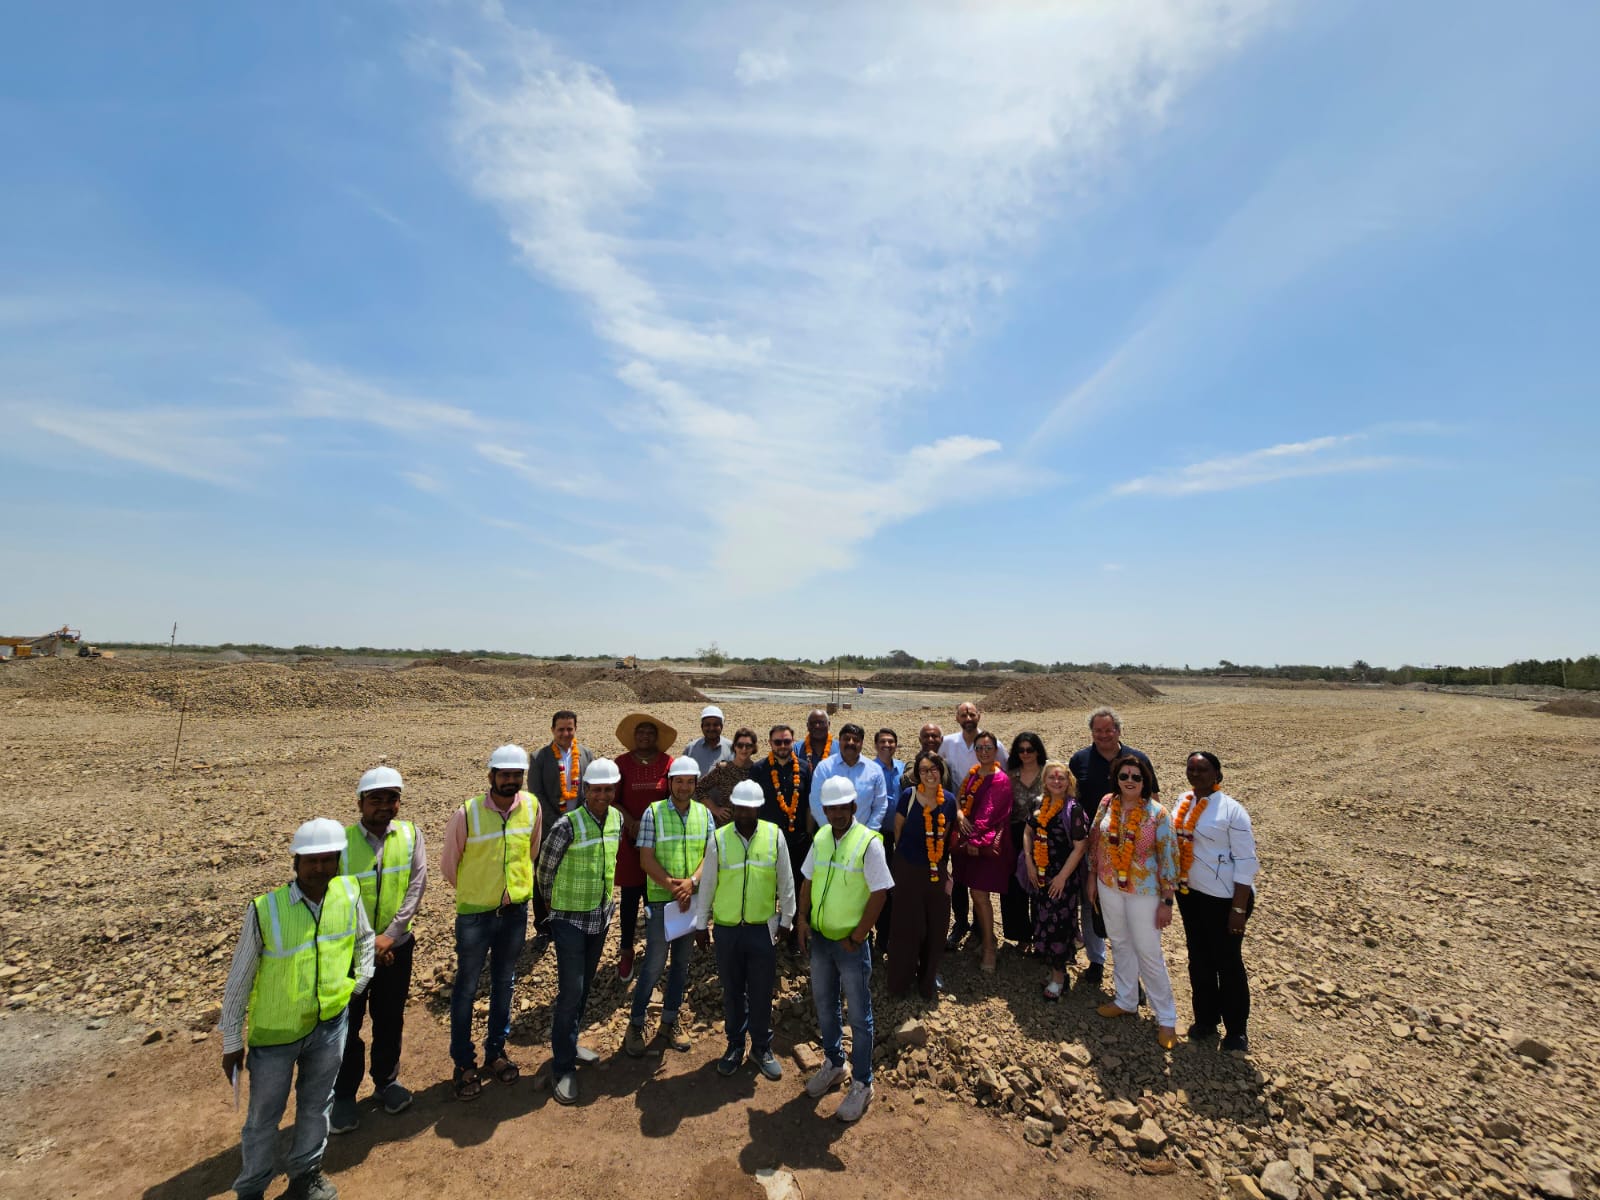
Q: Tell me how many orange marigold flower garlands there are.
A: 8